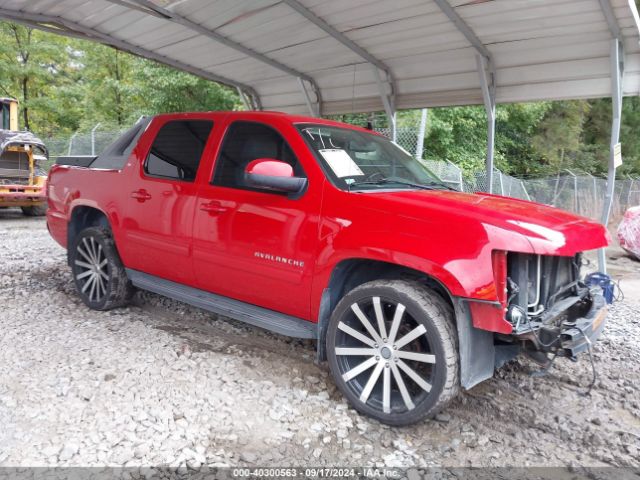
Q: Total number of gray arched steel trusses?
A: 5